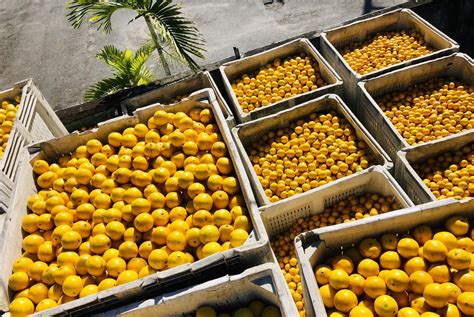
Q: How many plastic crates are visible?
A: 11